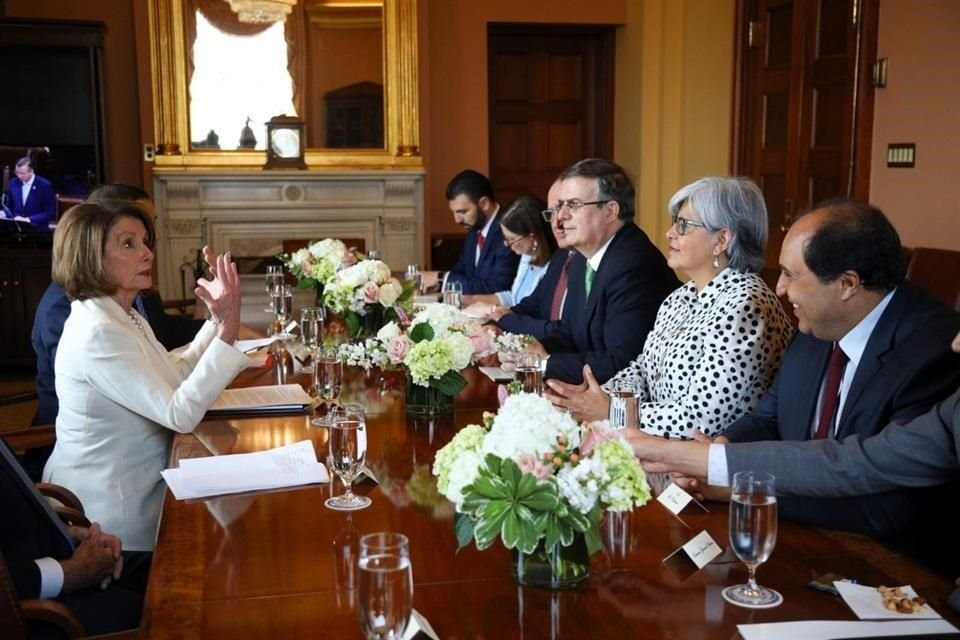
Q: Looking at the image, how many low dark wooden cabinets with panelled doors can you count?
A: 1